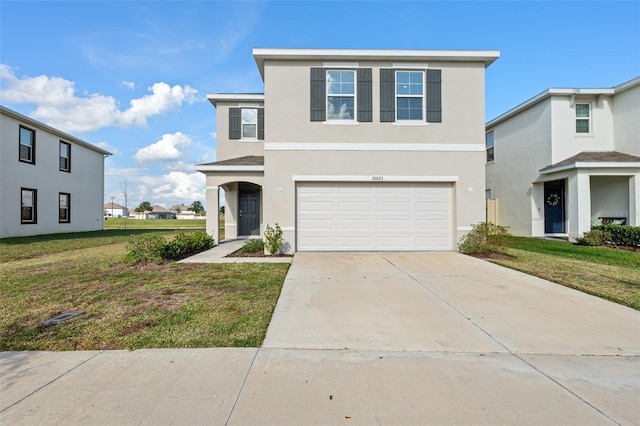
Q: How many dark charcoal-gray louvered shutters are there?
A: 6